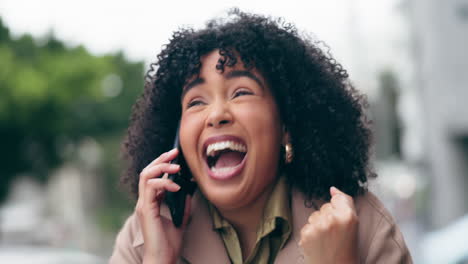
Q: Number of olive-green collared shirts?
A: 1